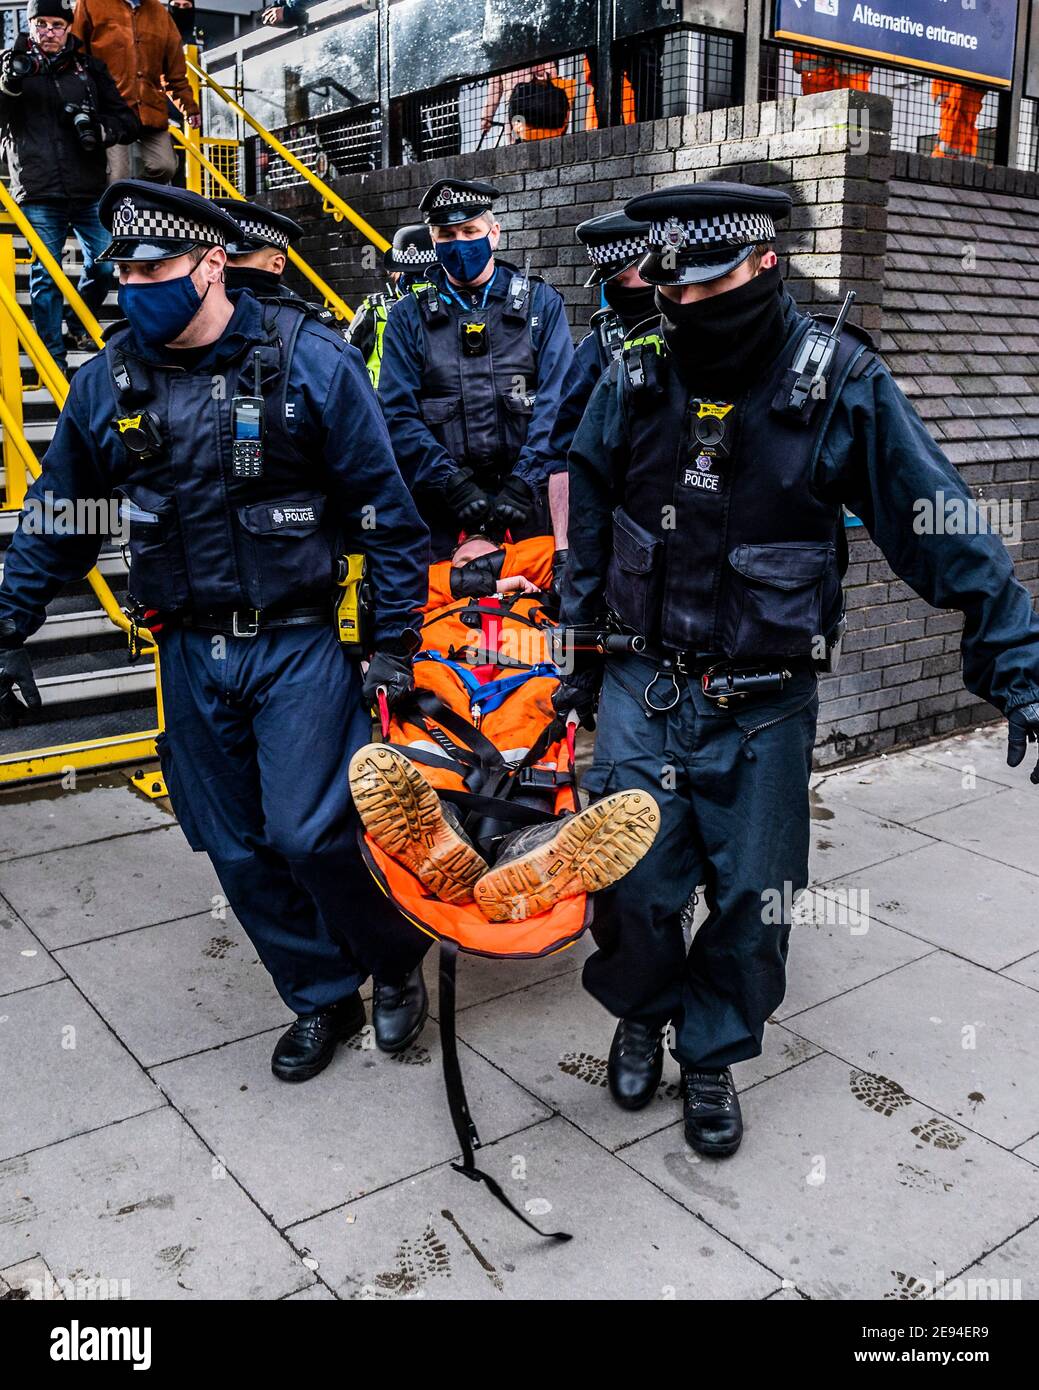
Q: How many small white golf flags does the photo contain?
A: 0